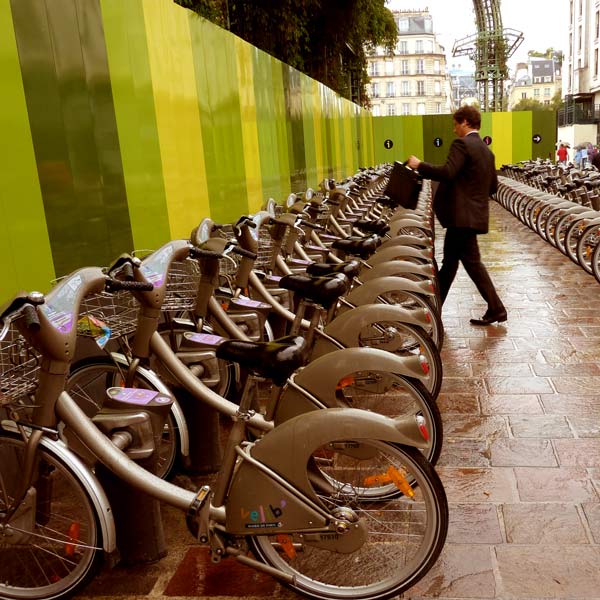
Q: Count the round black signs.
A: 4